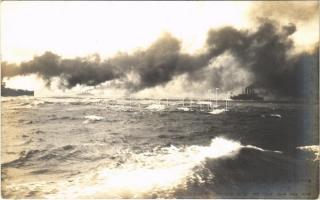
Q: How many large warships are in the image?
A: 2